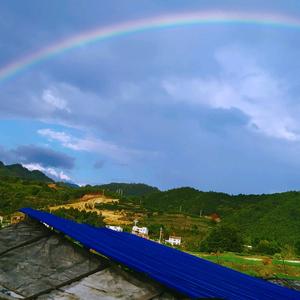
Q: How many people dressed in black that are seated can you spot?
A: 0